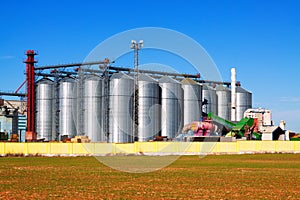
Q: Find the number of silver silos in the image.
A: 10